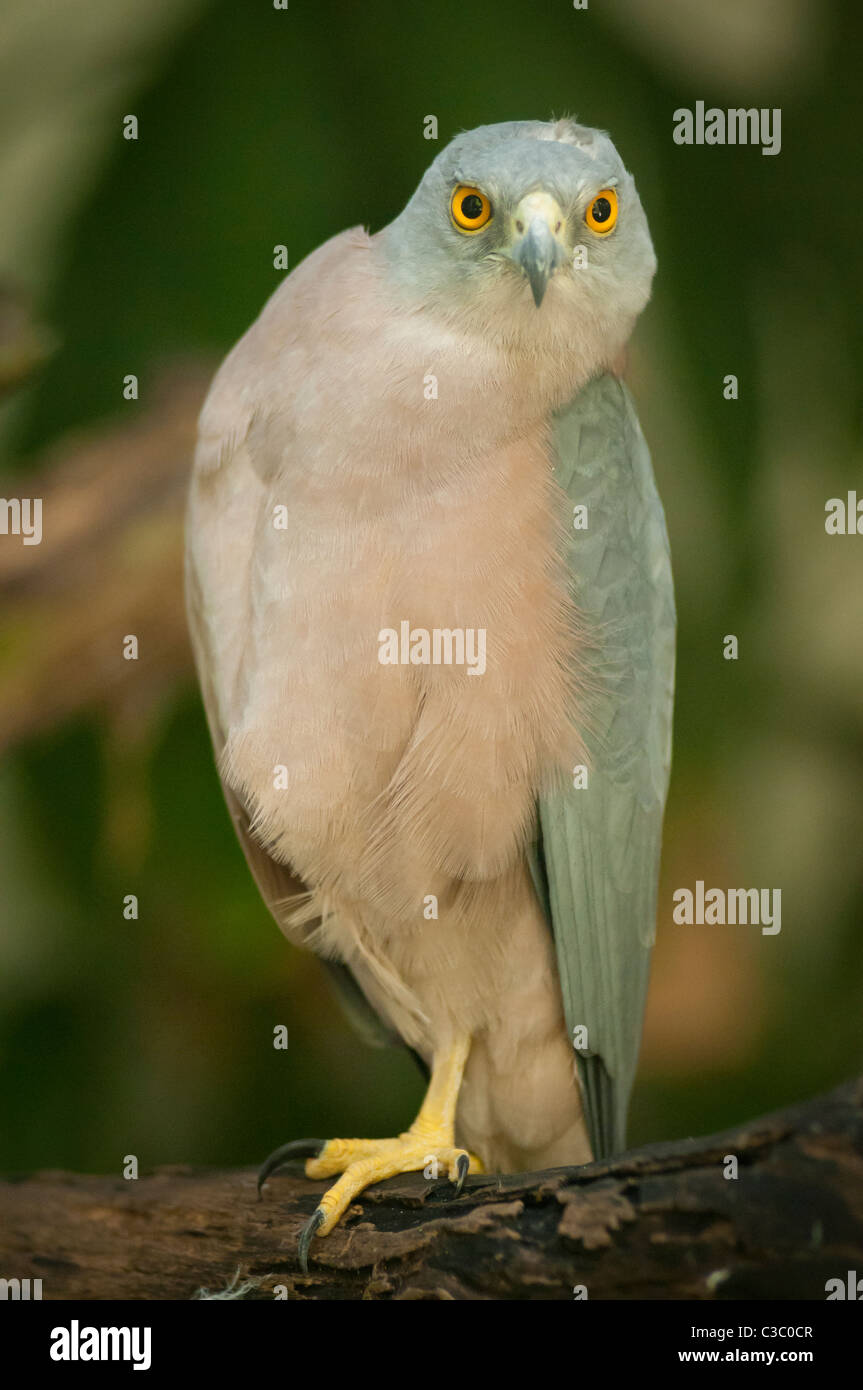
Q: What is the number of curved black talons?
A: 3